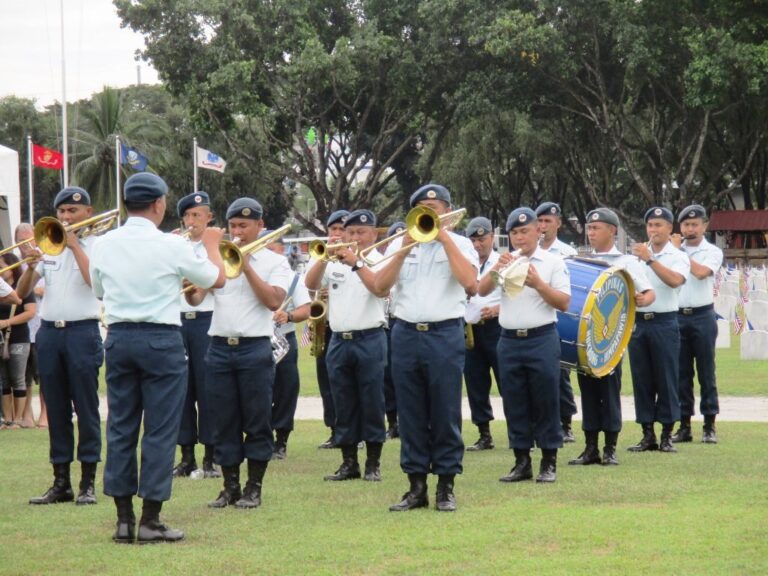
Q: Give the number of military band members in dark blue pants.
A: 15